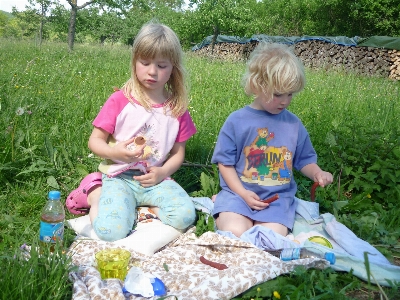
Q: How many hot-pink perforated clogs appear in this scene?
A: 1